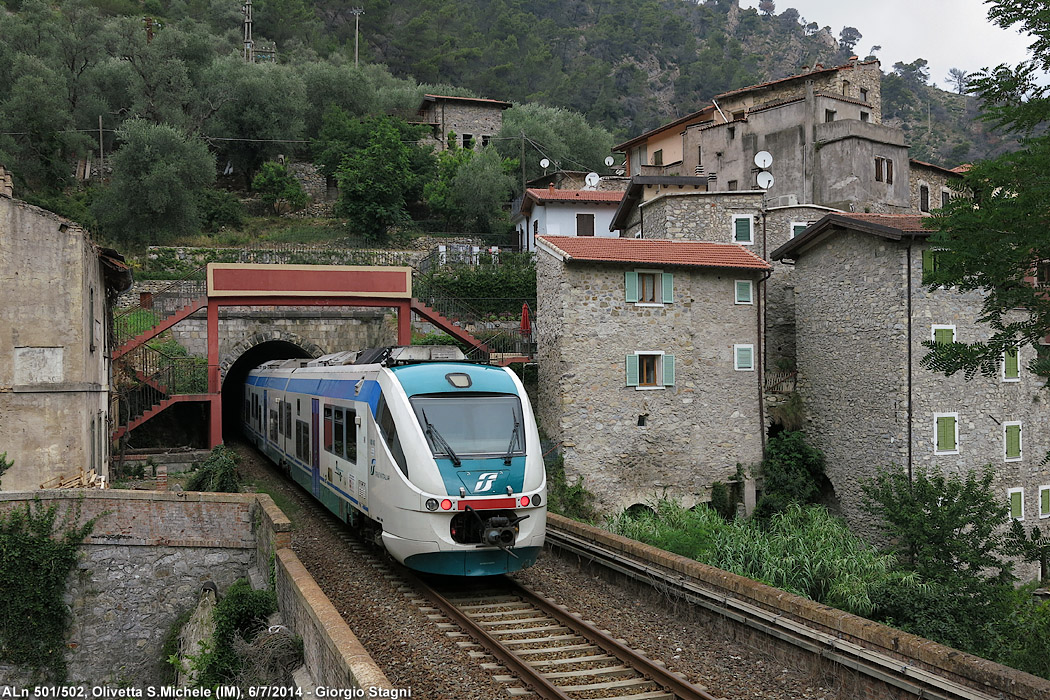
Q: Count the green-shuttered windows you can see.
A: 13